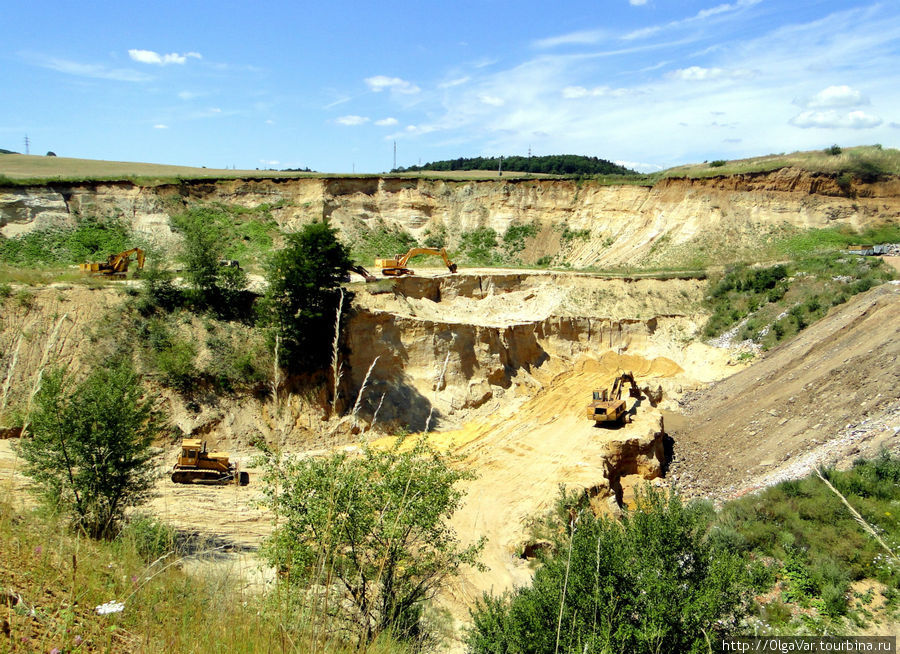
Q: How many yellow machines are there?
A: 4